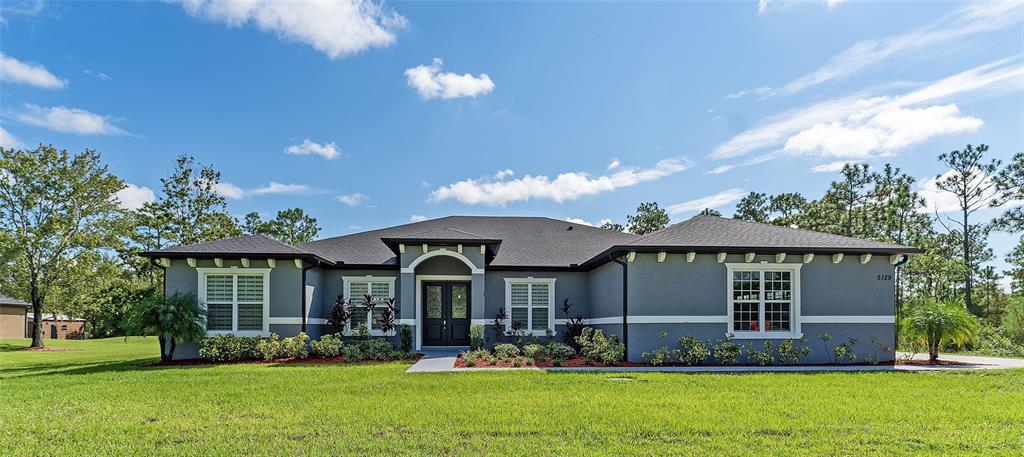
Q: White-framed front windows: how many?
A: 4